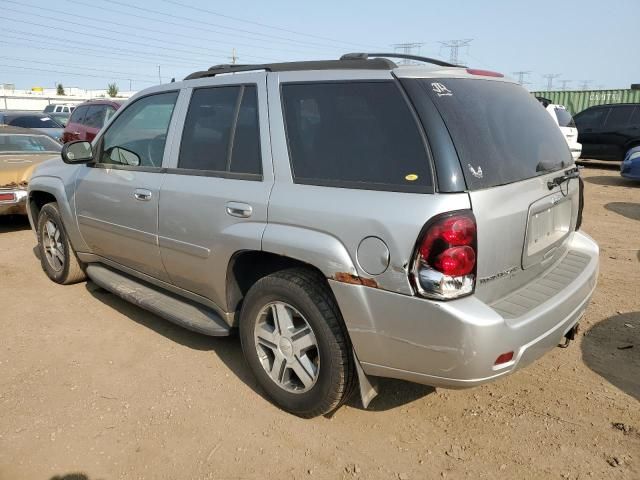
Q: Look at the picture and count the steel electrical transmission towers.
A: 6